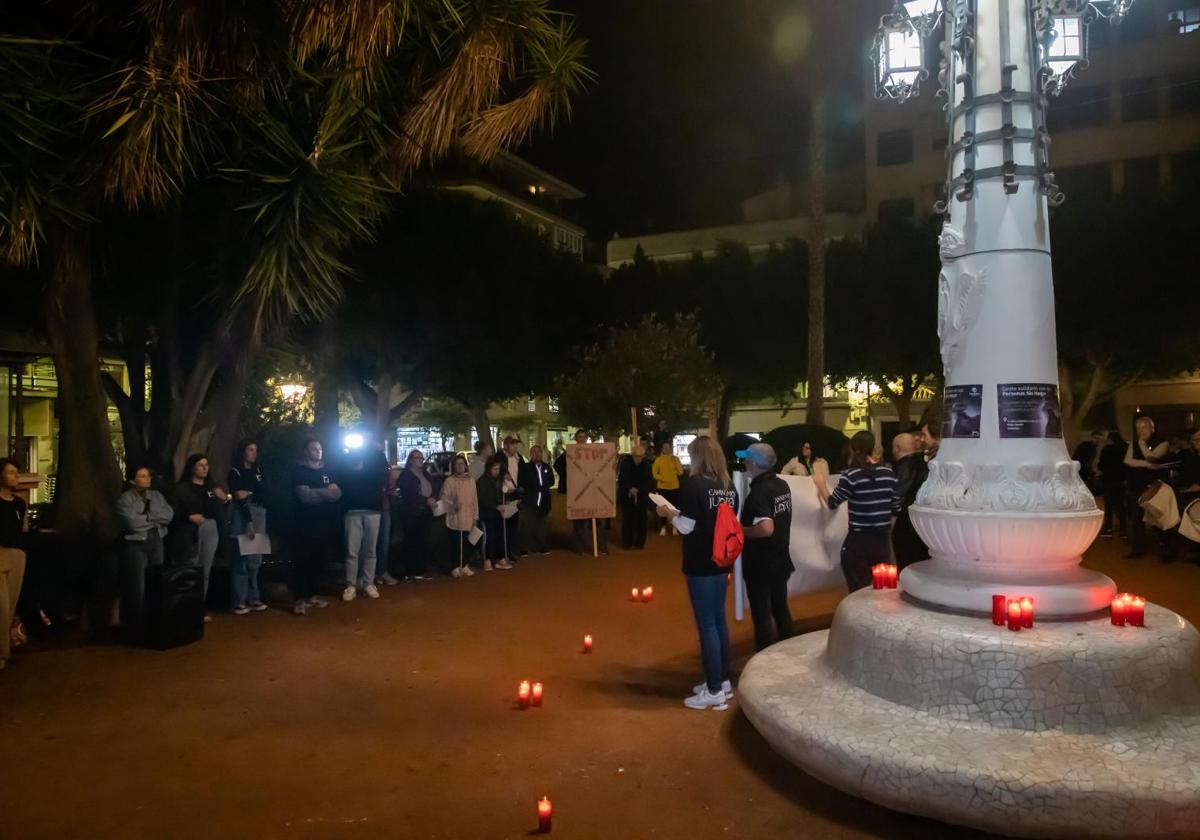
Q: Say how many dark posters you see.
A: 2